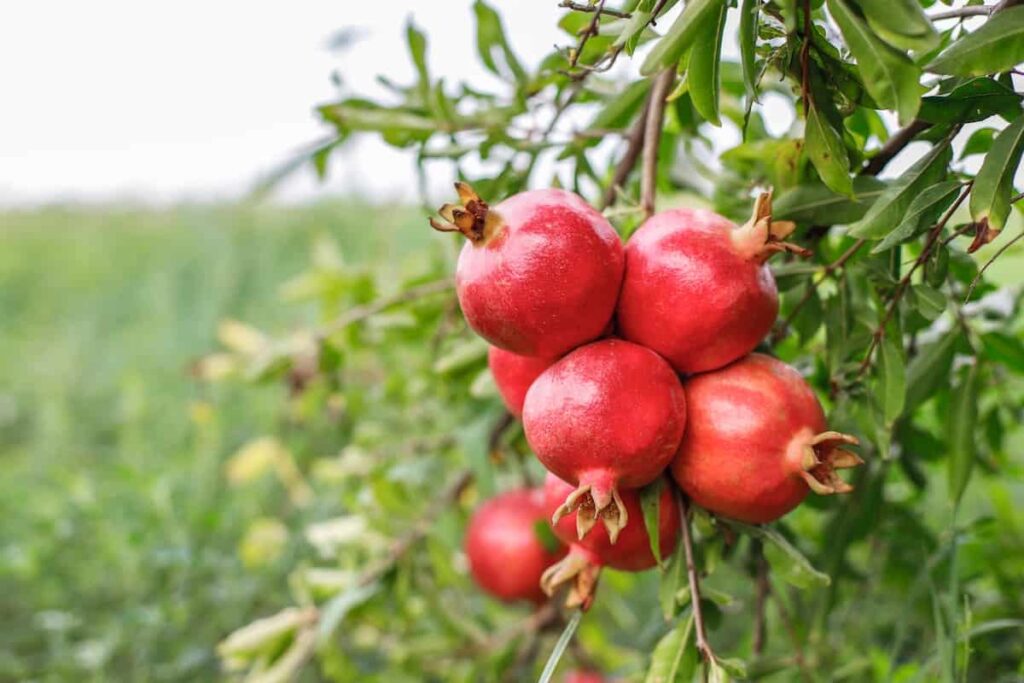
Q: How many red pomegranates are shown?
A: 7